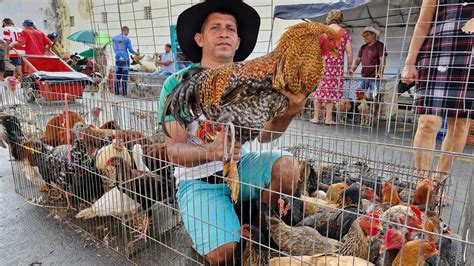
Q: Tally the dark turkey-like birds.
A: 1